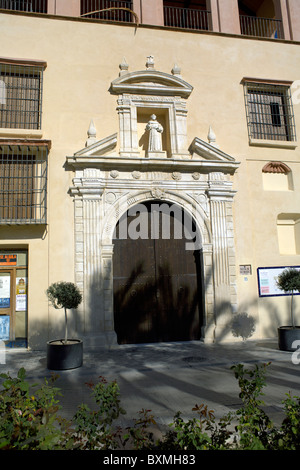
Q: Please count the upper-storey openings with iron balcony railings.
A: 4